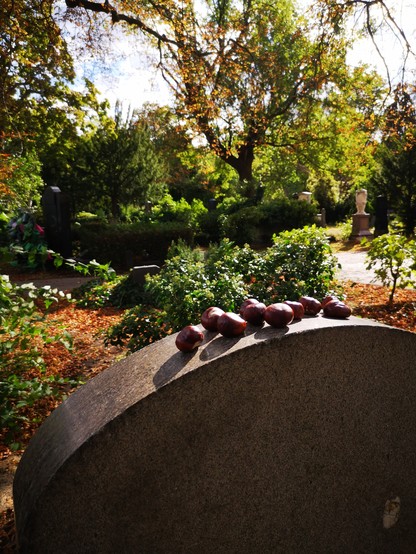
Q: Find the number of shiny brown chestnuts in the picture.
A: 10